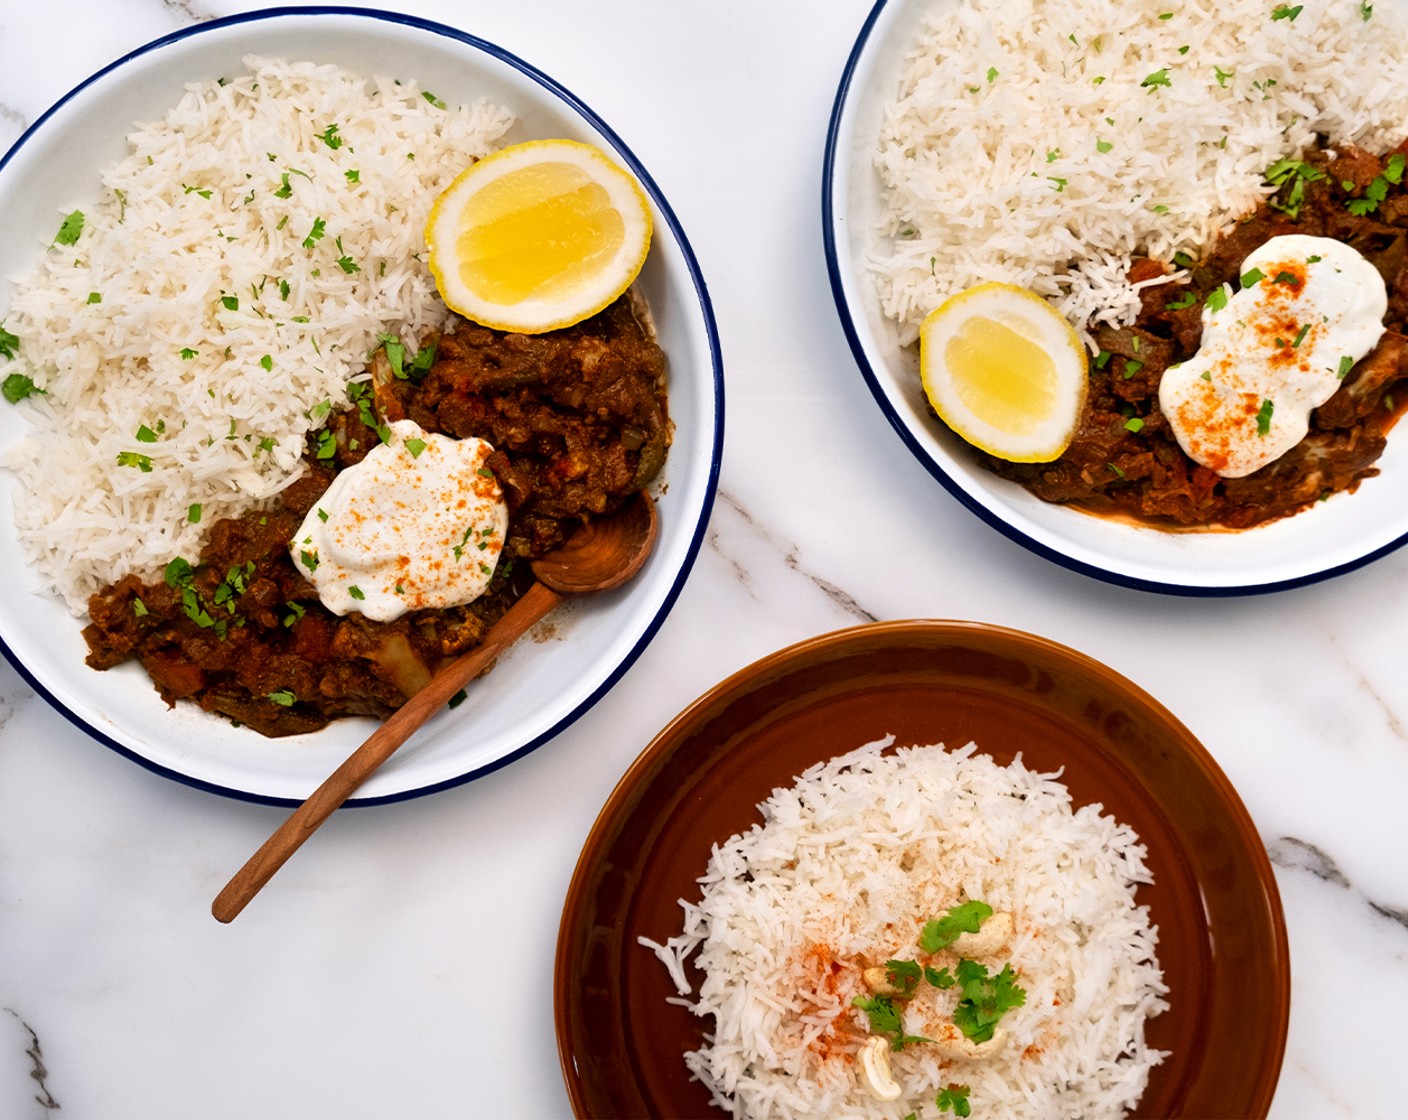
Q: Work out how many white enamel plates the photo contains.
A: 2